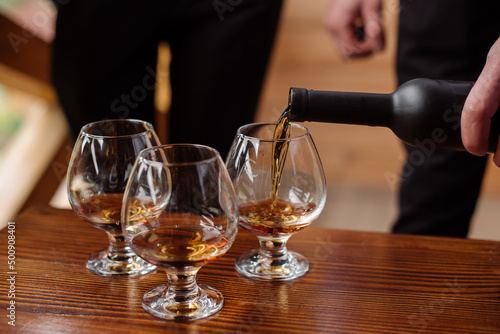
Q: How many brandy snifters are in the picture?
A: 3